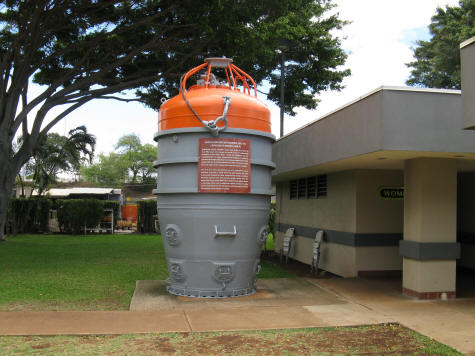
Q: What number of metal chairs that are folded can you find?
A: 2